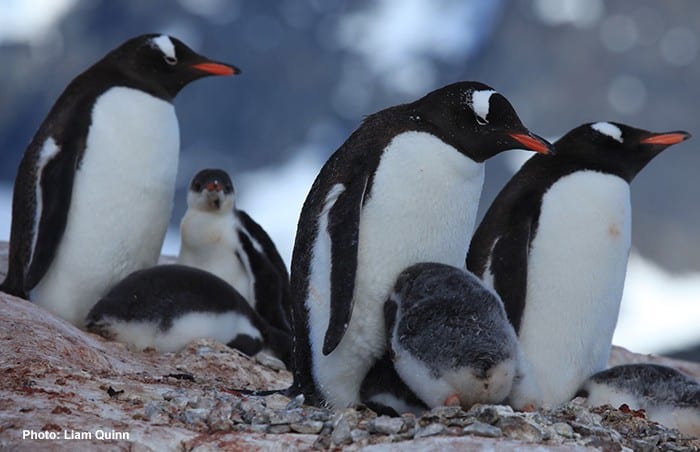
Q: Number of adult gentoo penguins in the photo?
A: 3